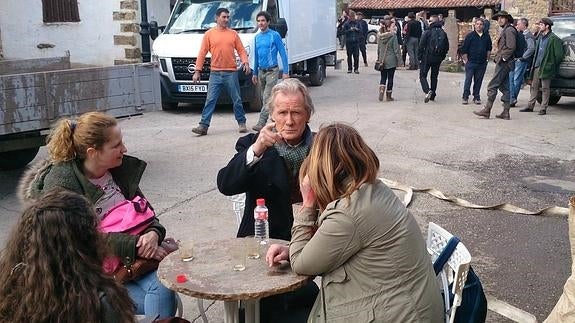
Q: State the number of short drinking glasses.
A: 3